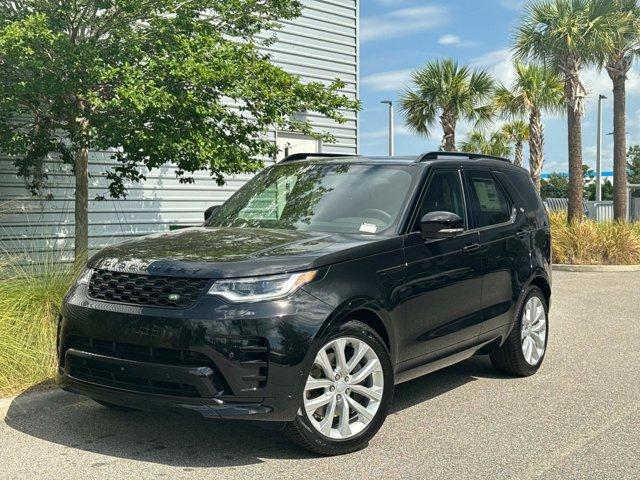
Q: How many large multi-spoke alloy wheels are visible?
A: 2